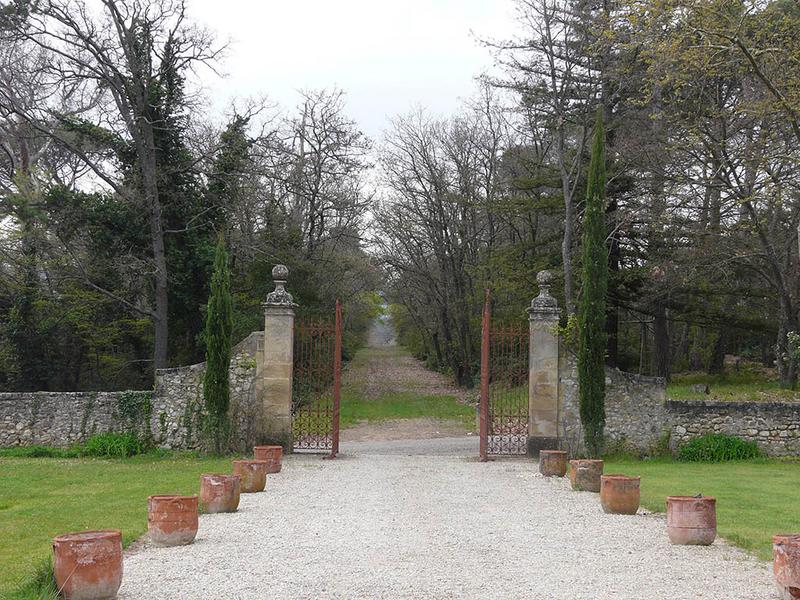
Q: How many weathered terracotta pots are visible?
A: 10